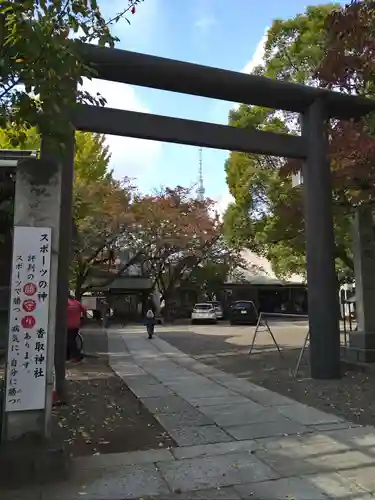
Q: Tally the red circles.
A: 3